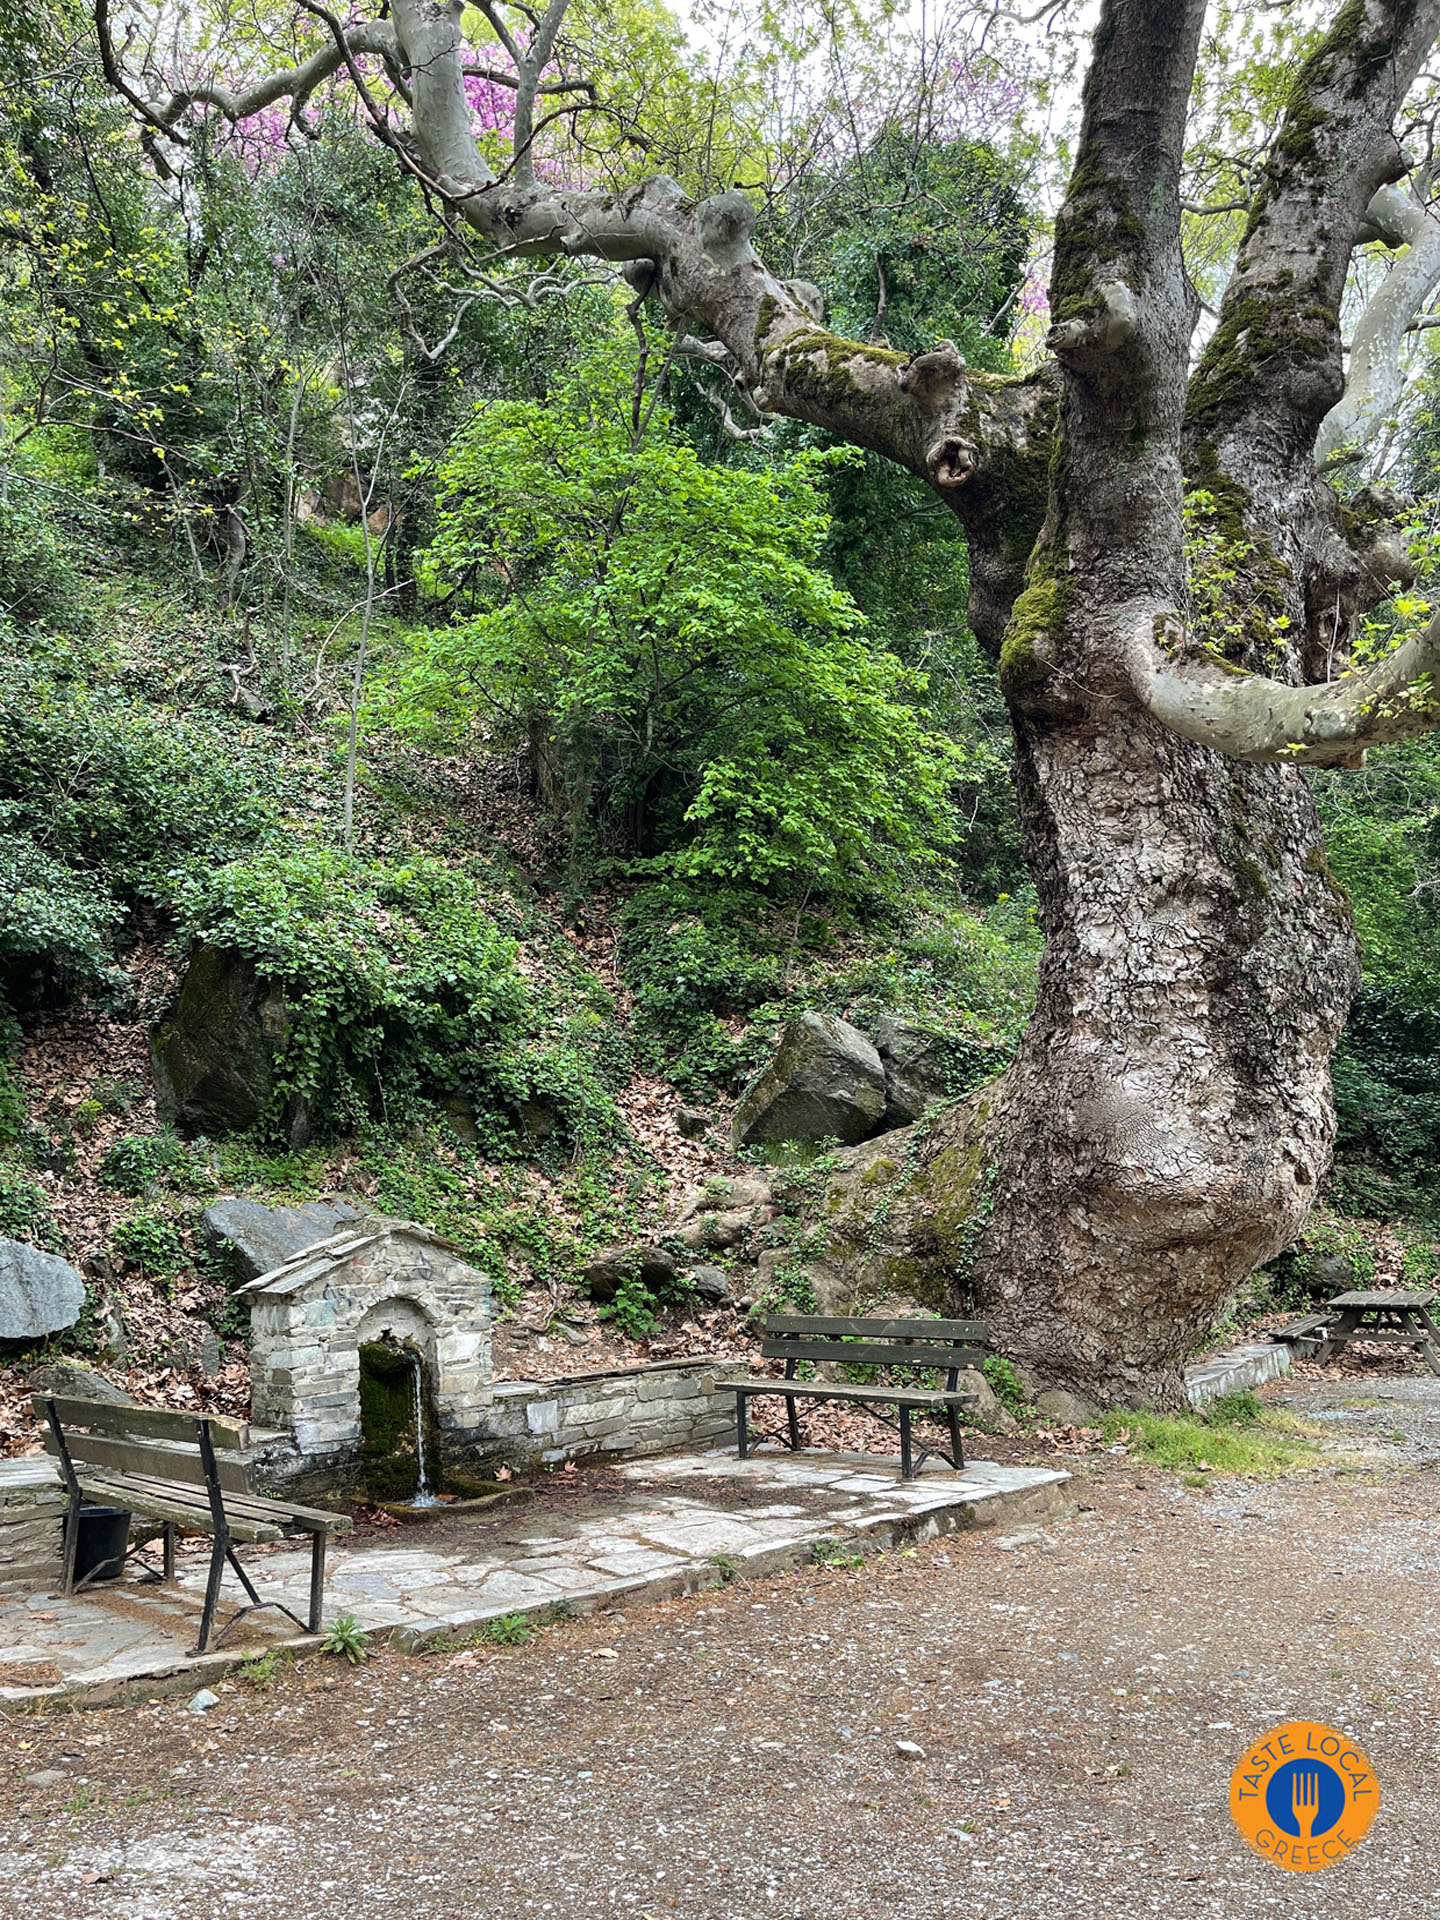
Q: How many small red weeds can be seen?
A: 0